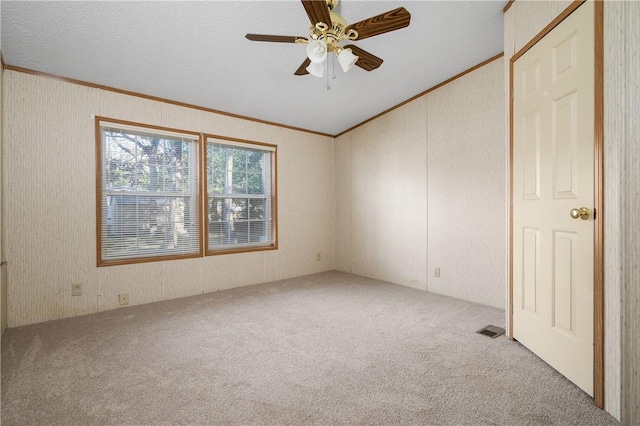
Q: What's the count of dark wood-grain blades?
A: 5